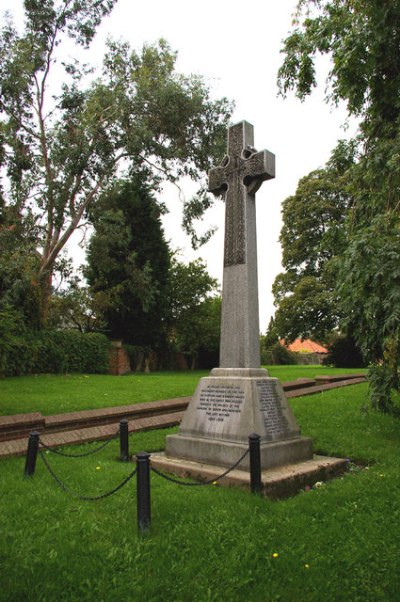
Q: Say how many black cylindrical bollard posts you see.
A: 4